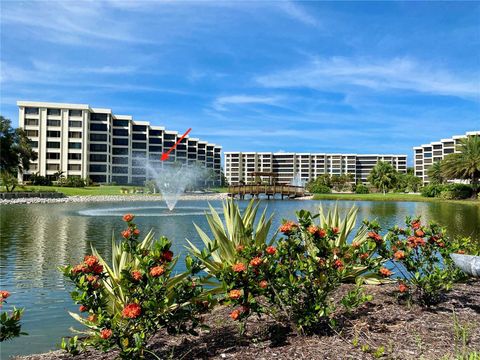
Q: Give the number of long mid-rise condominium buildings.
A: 3